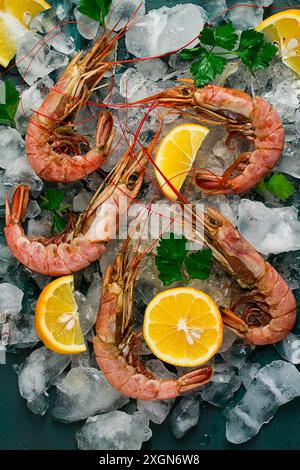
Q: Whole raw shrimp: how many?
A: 5